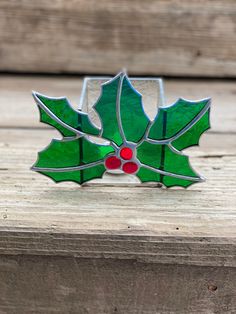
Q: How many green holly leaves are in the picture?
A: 5